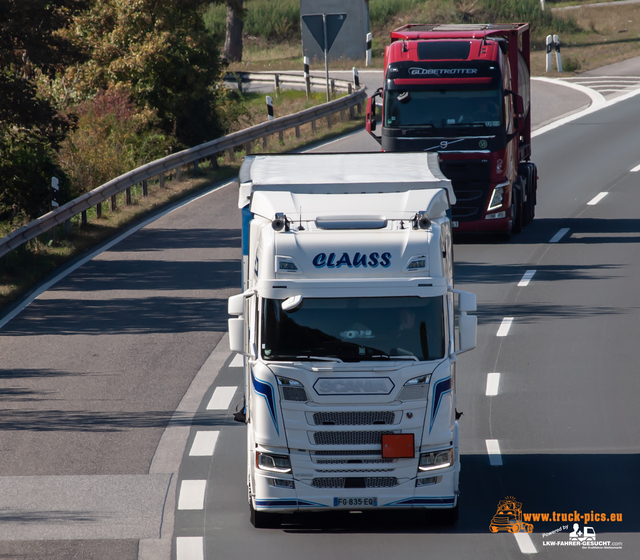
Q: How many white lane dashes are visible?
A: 13